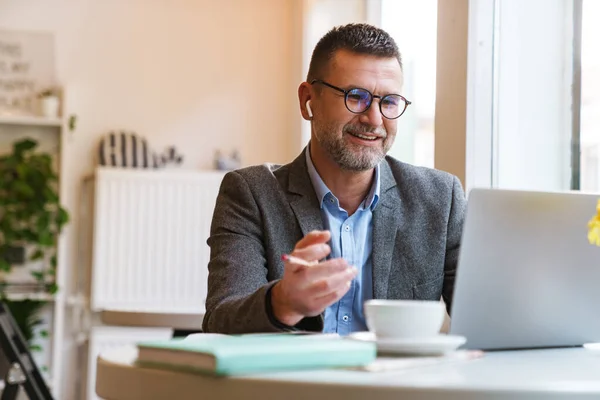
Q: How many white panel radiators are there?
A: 1